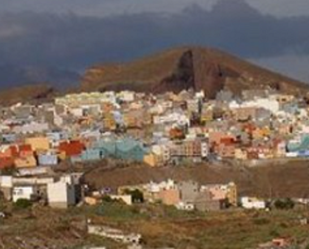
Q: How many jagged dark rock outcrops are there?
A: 1